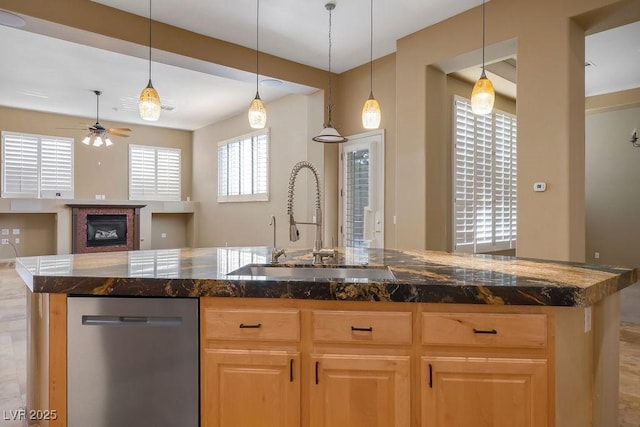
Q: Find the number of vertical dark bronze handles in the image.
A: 3